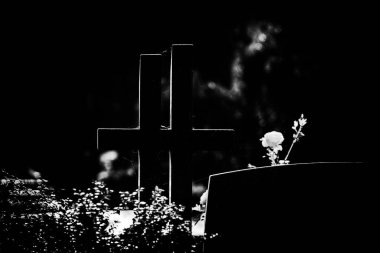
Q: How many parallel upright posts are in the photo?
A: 2